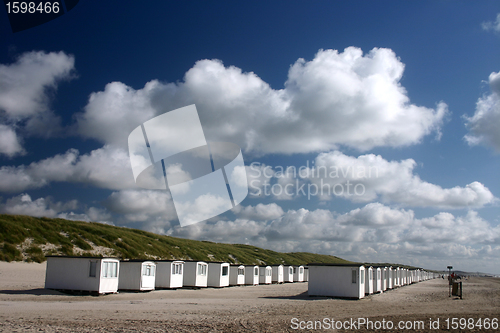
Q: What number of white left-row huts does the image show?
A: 11